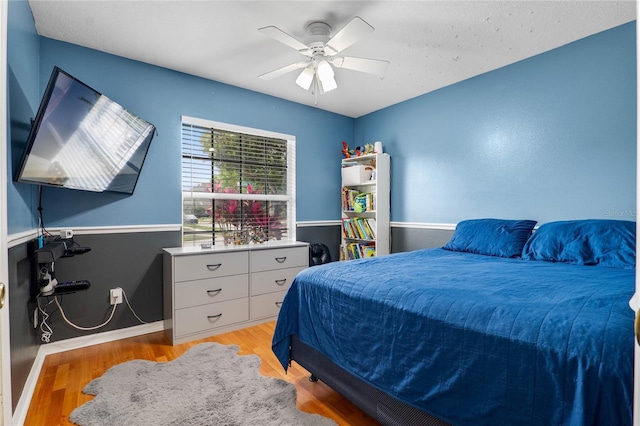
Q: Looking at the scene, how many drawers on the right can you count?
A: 3